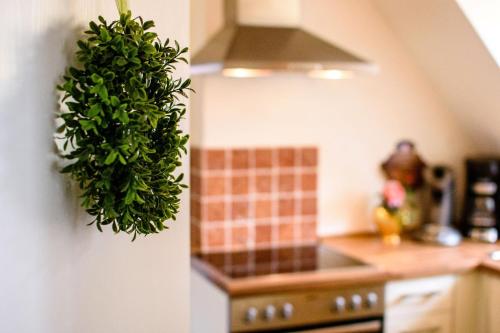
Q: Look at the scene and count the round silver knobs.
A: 6